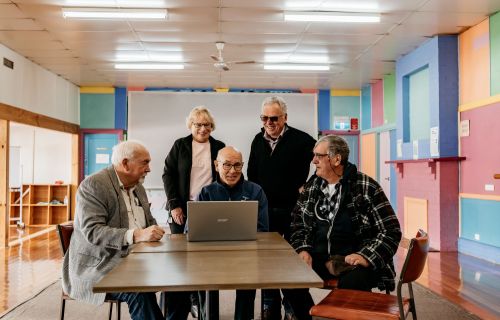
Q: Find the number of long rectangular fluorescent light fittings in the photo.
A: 4